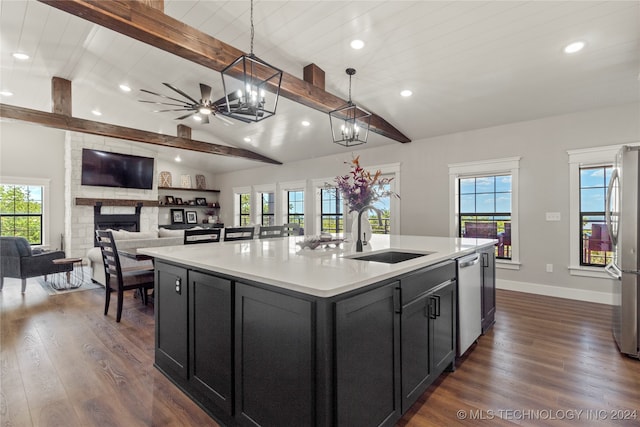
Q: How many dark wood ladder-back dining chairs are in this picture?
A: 5